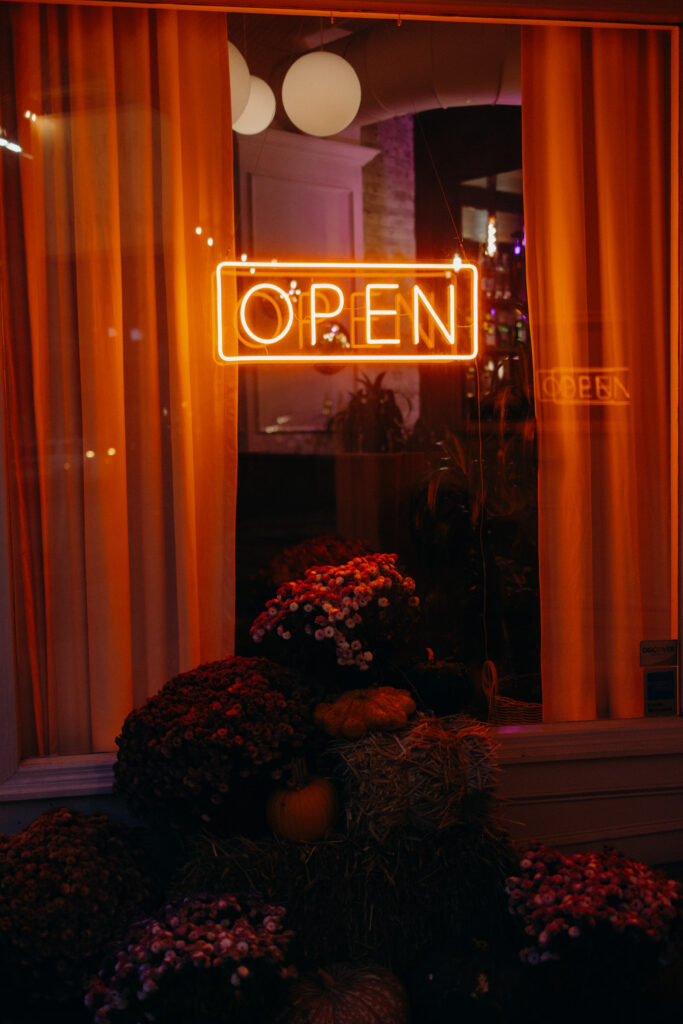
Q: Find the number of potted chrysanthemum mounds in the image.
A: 5